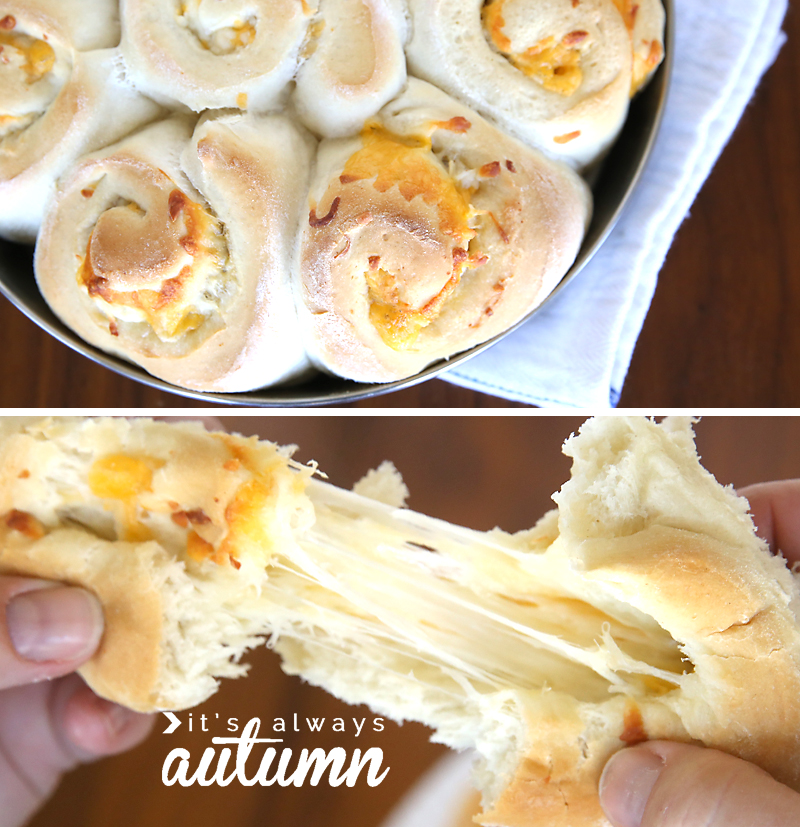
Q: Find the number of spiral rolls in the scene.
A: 5